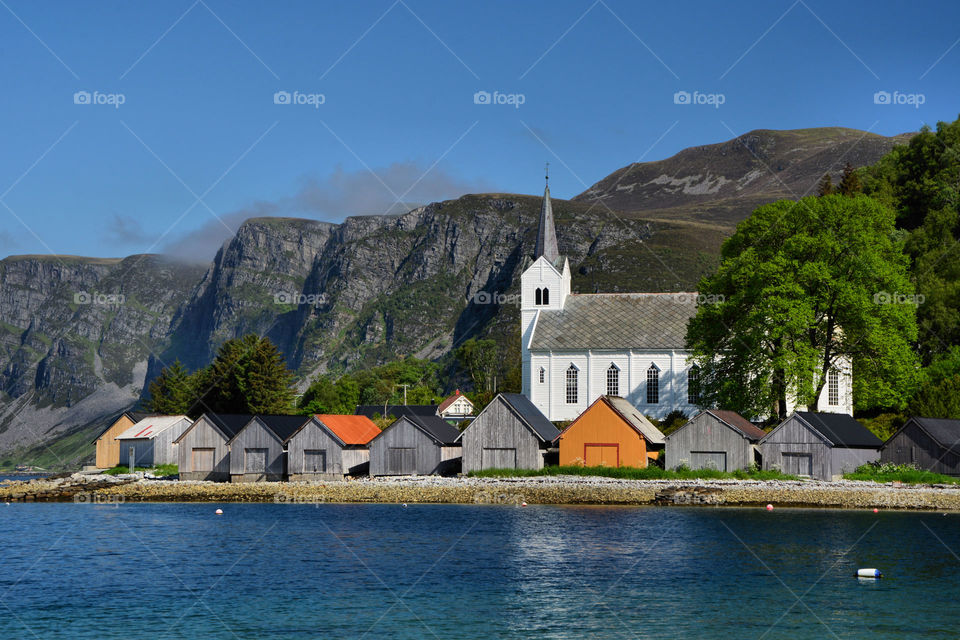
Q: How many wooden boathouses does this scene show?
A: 11